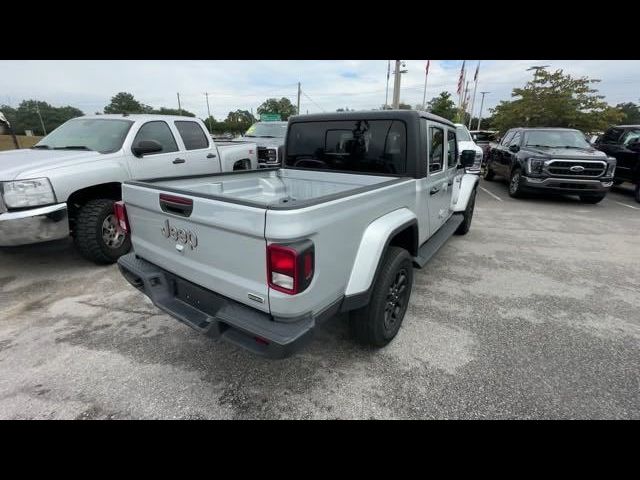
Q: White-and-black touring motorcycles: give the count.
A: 0